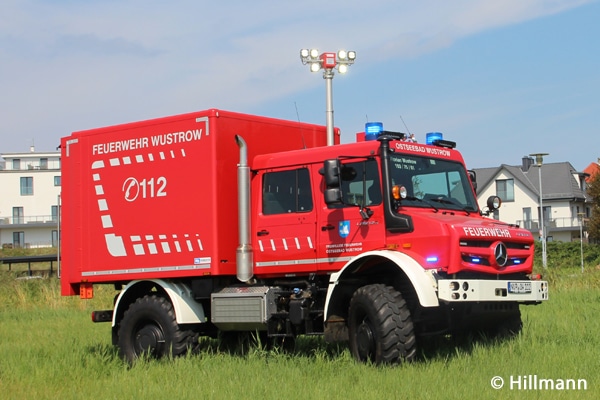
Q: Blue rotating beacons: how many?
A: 2